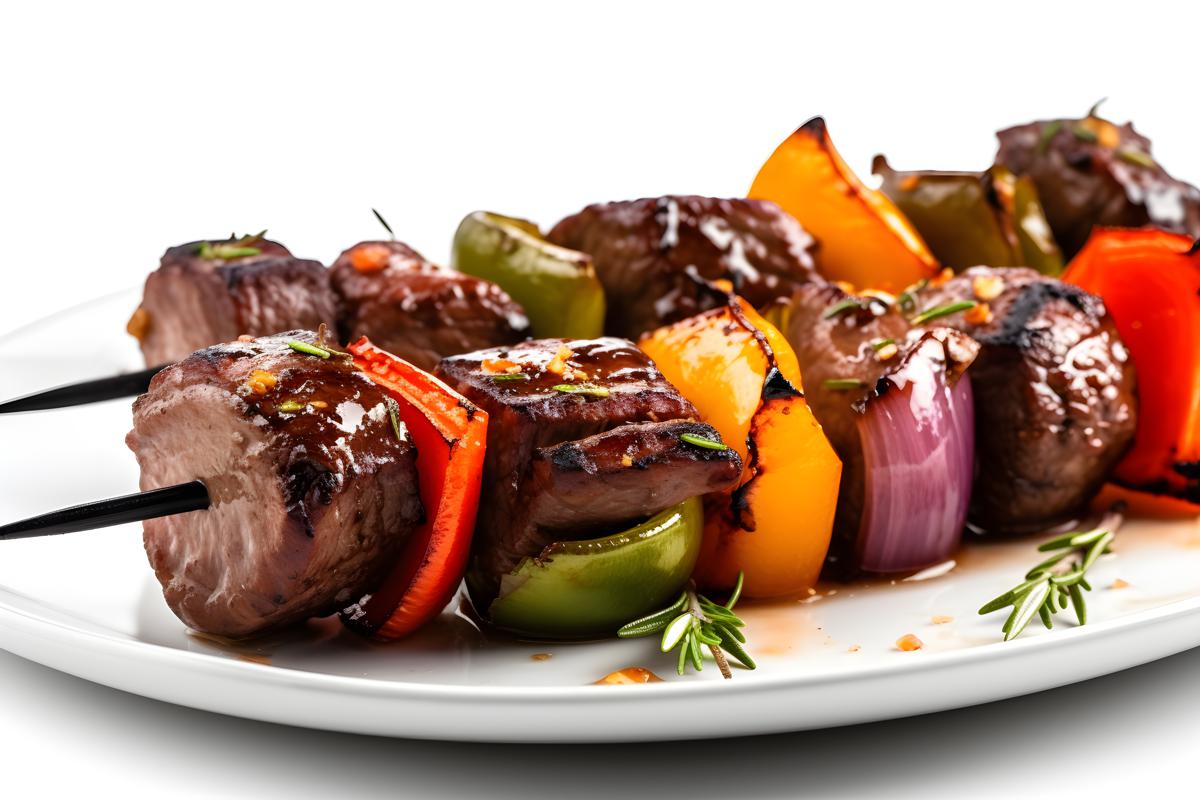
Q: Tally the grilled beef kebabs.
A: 2